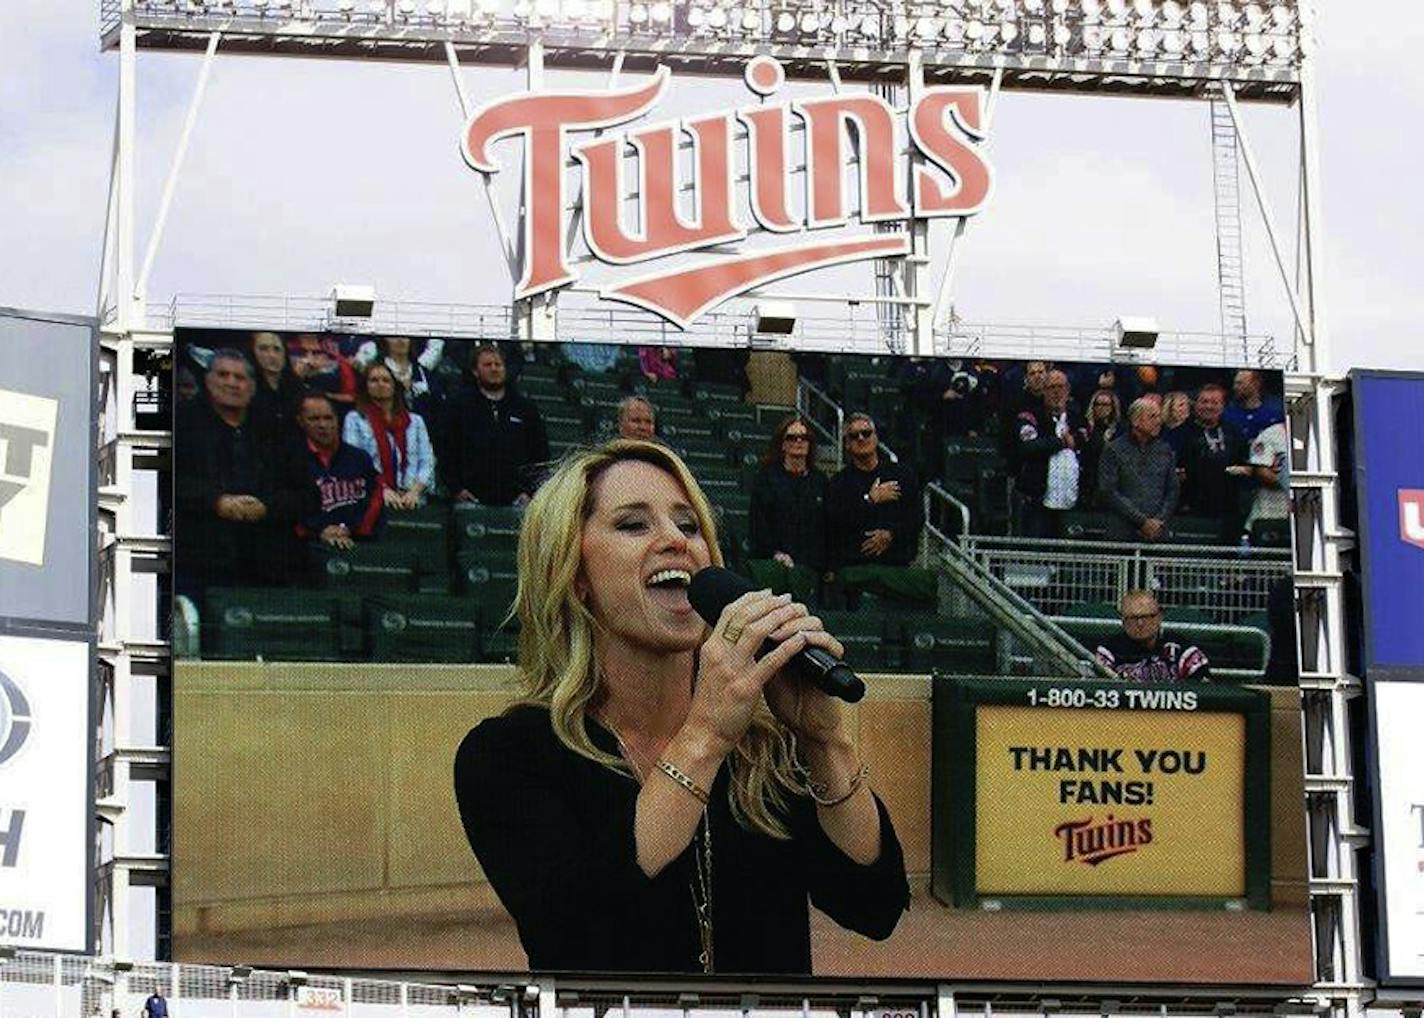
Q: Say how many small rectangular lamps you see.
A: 3